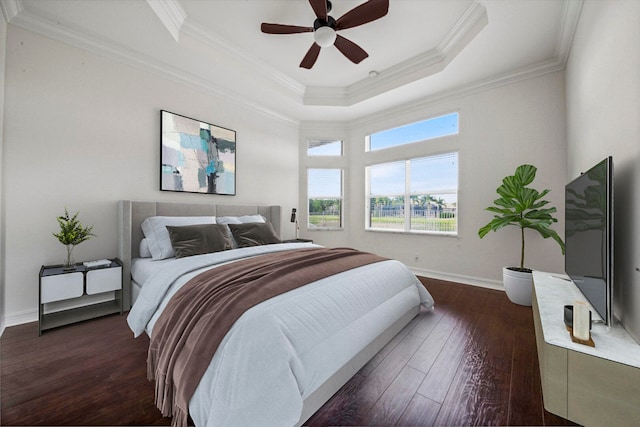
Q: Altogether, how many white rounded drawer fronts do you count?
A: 2